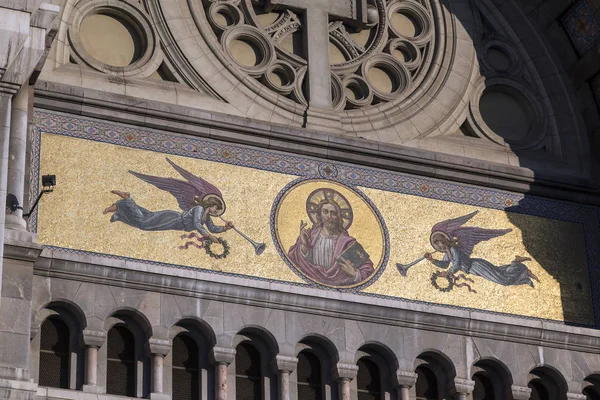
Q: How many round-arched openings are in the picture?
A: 10